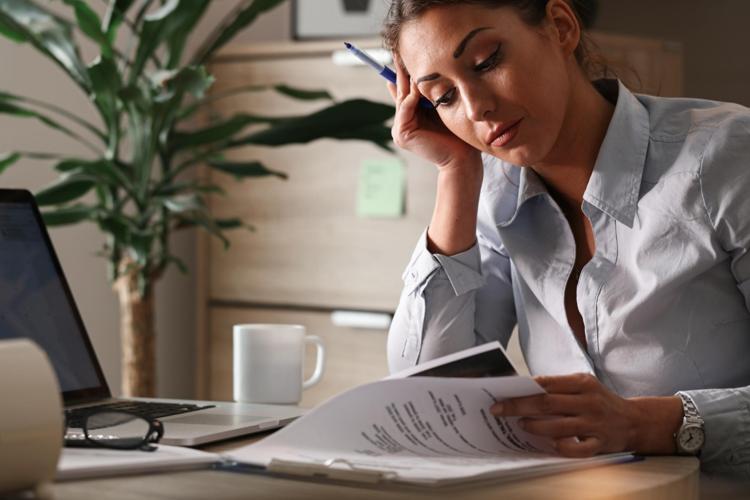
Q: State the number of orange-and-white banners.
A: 0